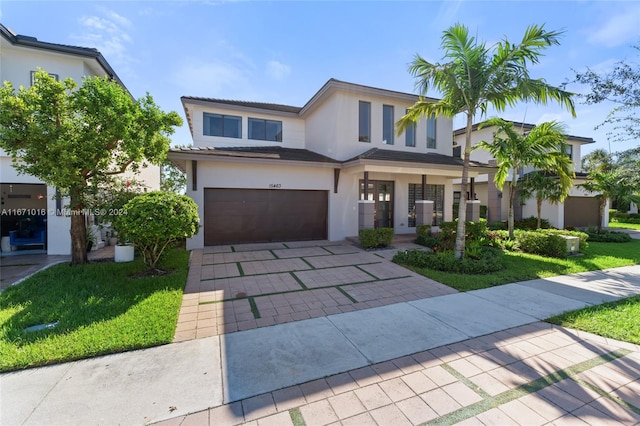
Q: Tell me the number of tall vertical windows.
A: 4